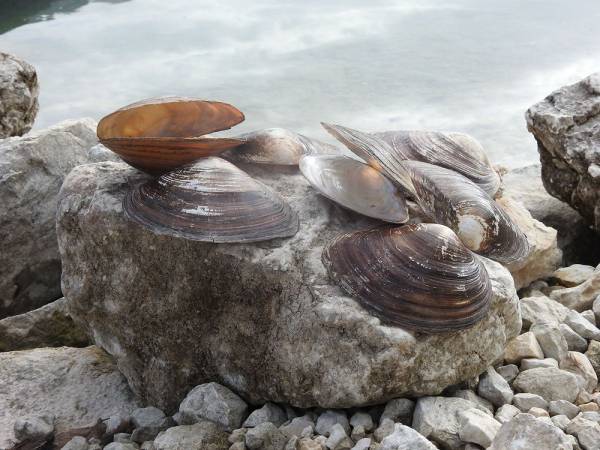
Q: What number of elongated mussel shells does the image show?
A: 7